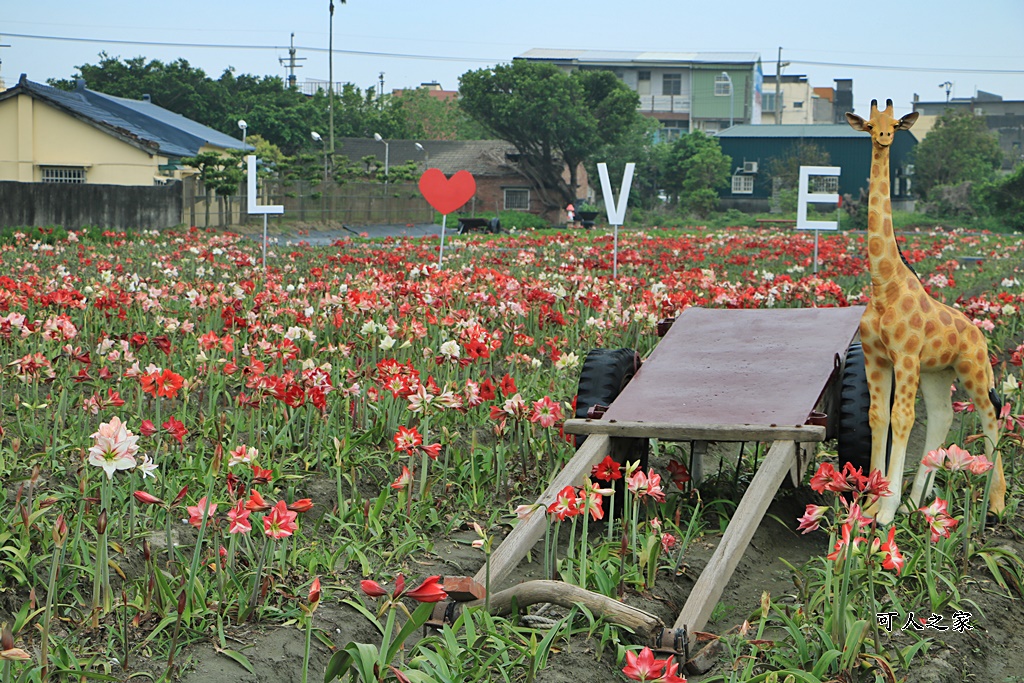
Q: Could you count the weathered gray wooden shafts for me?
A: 2